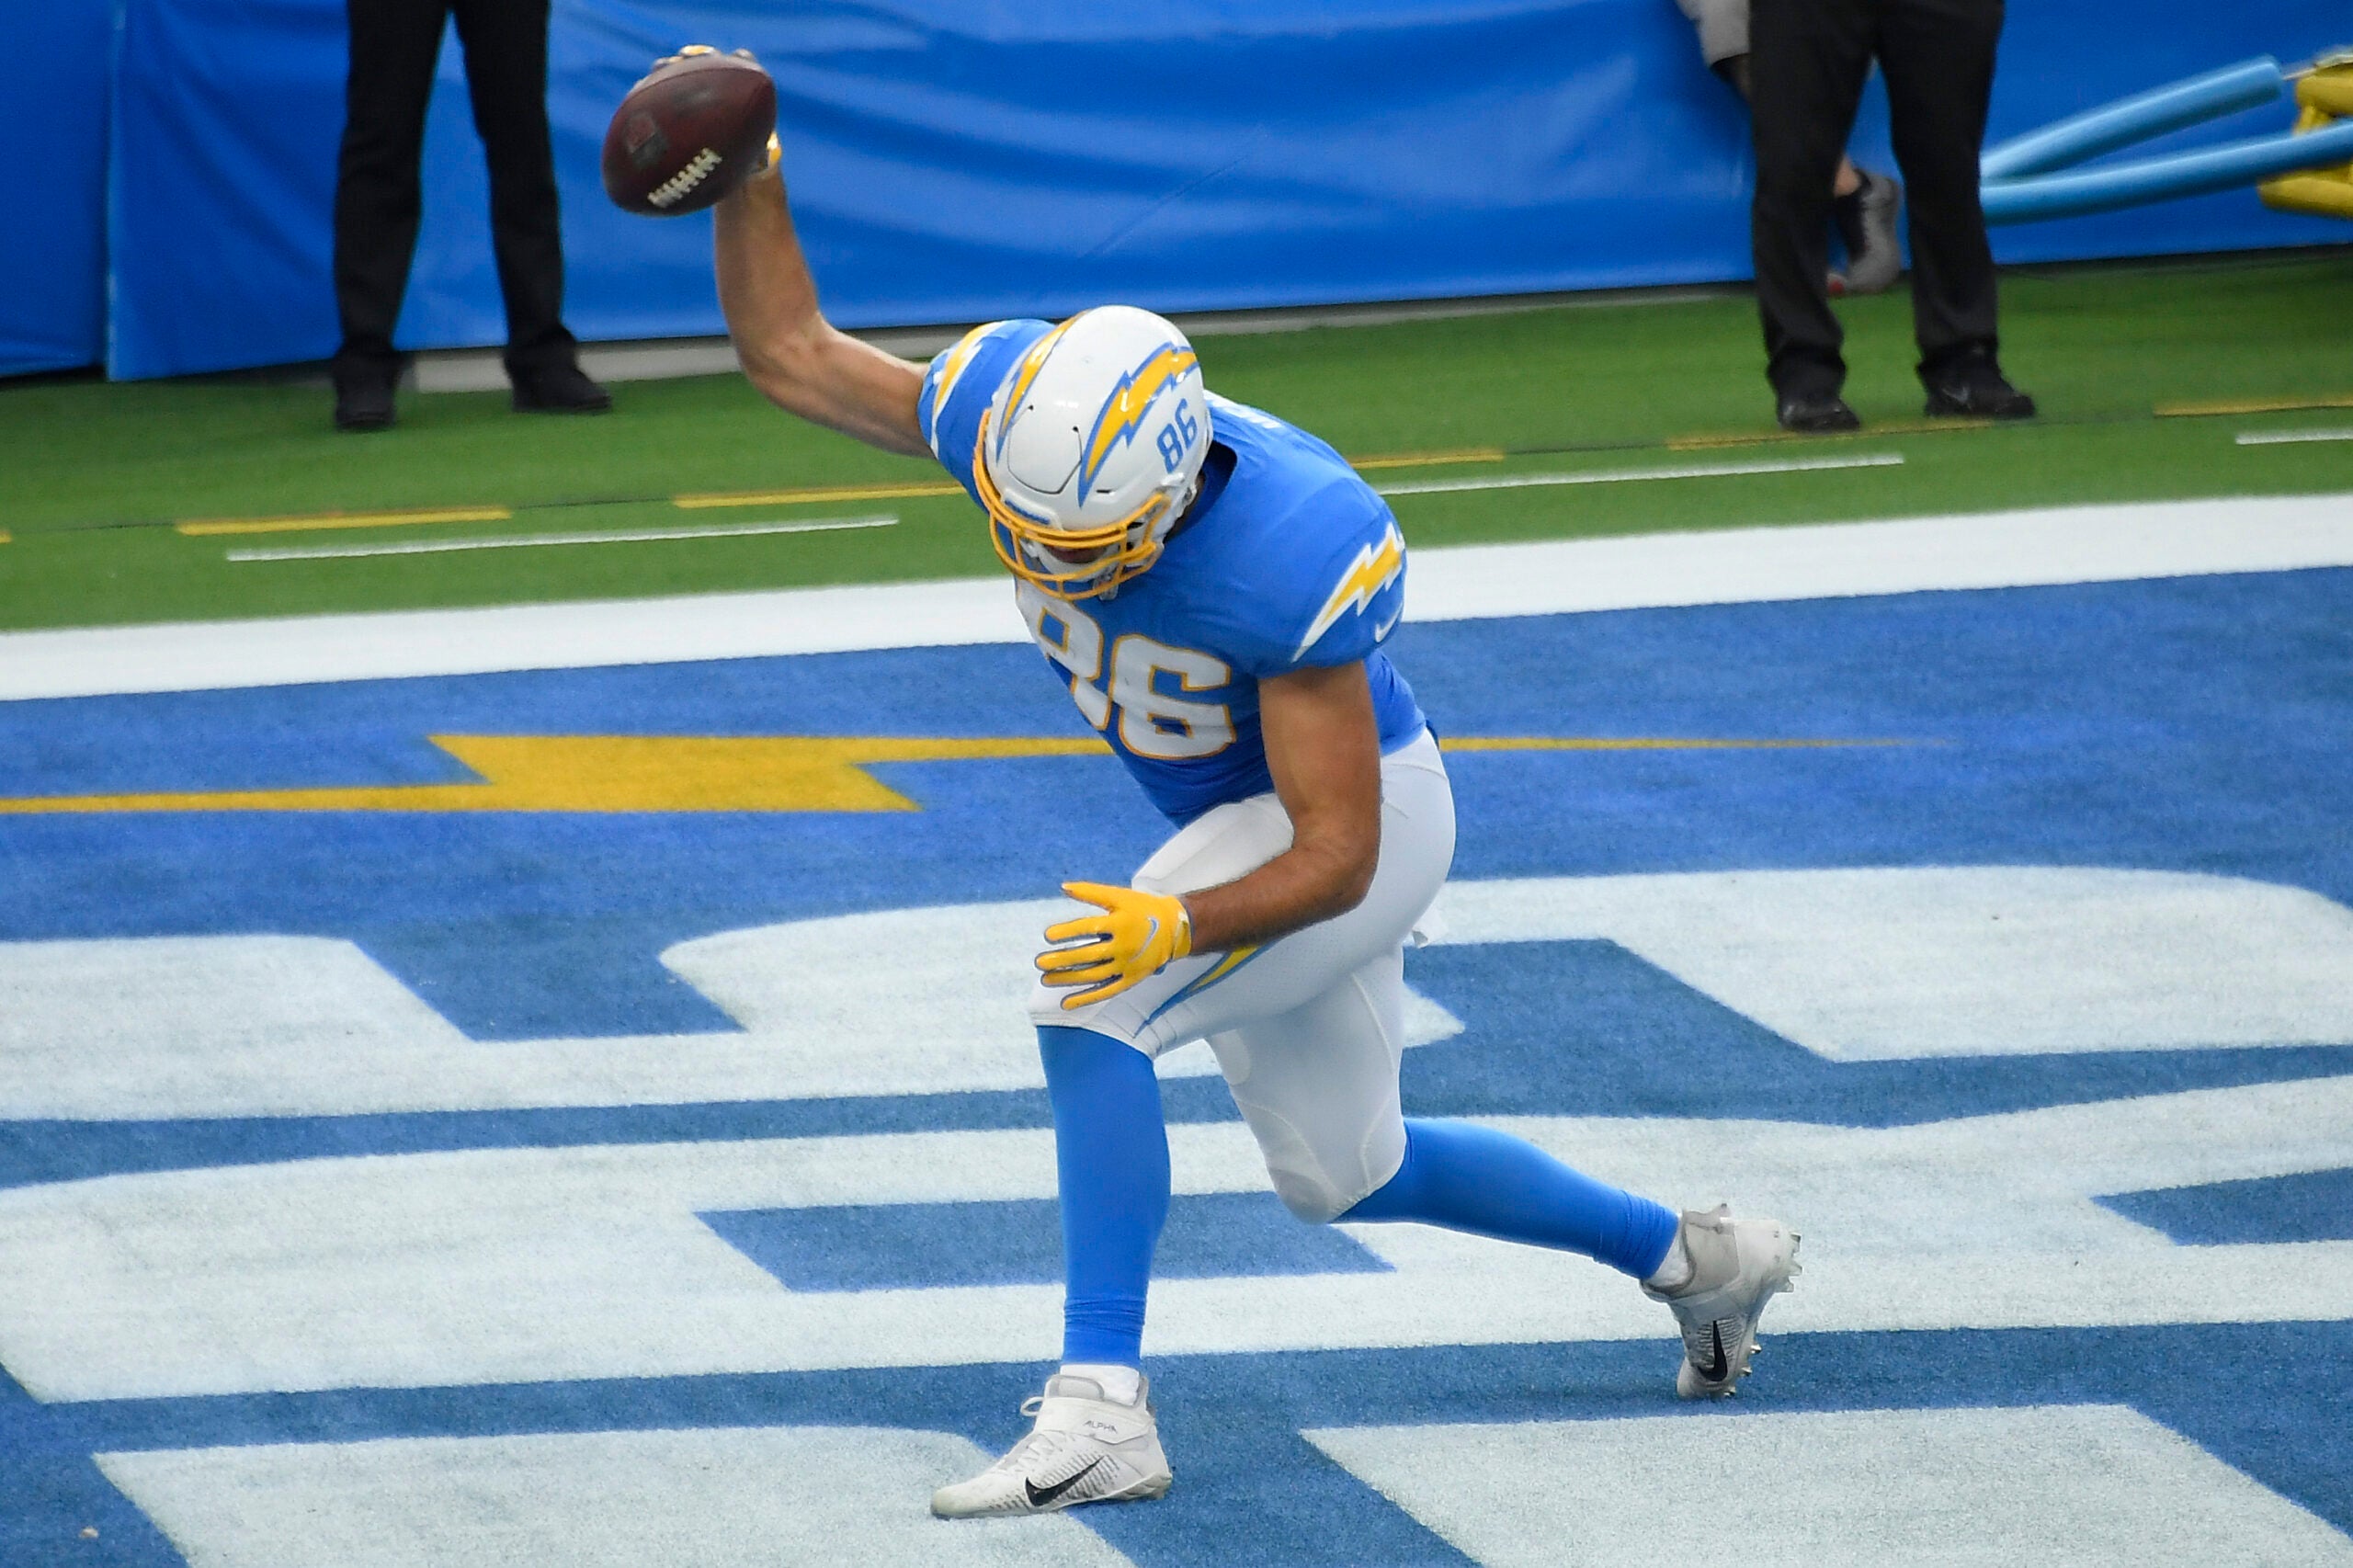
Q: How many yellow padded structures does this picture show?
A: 1